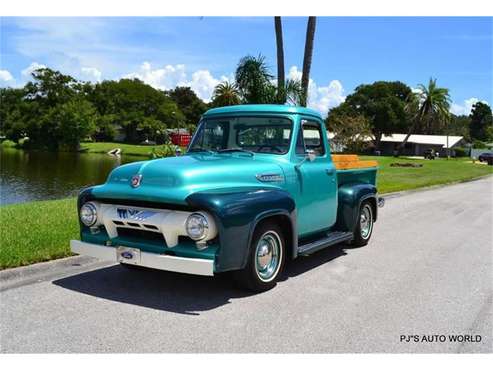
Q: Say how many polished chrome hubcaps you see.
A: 2